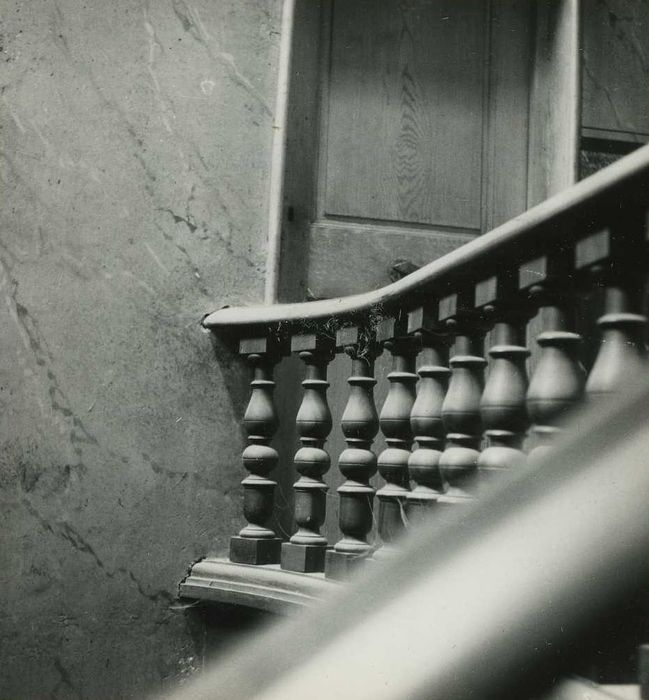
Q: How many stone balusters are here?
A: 9